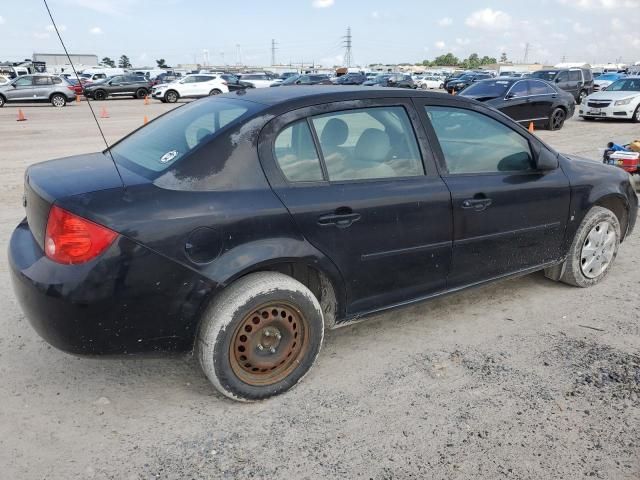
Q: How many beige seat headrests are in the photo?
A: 2